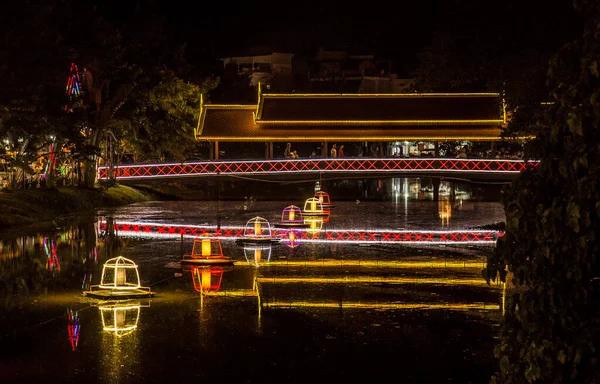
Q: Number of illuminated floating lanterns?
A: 6